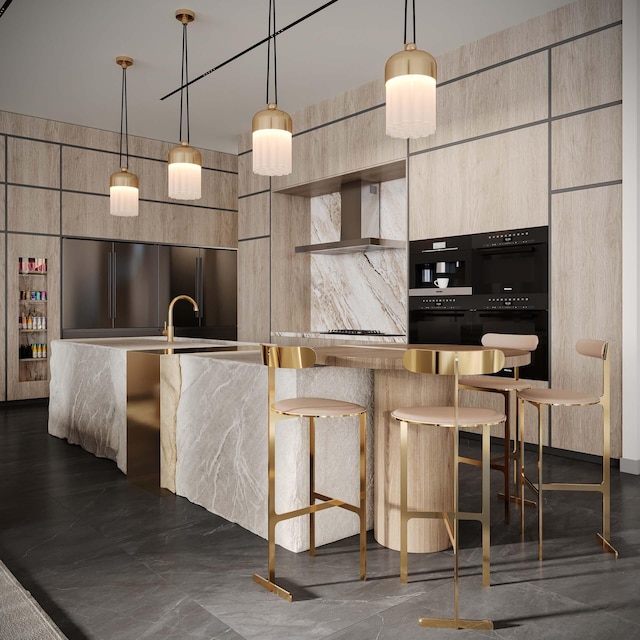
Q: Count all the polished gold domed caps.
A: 4